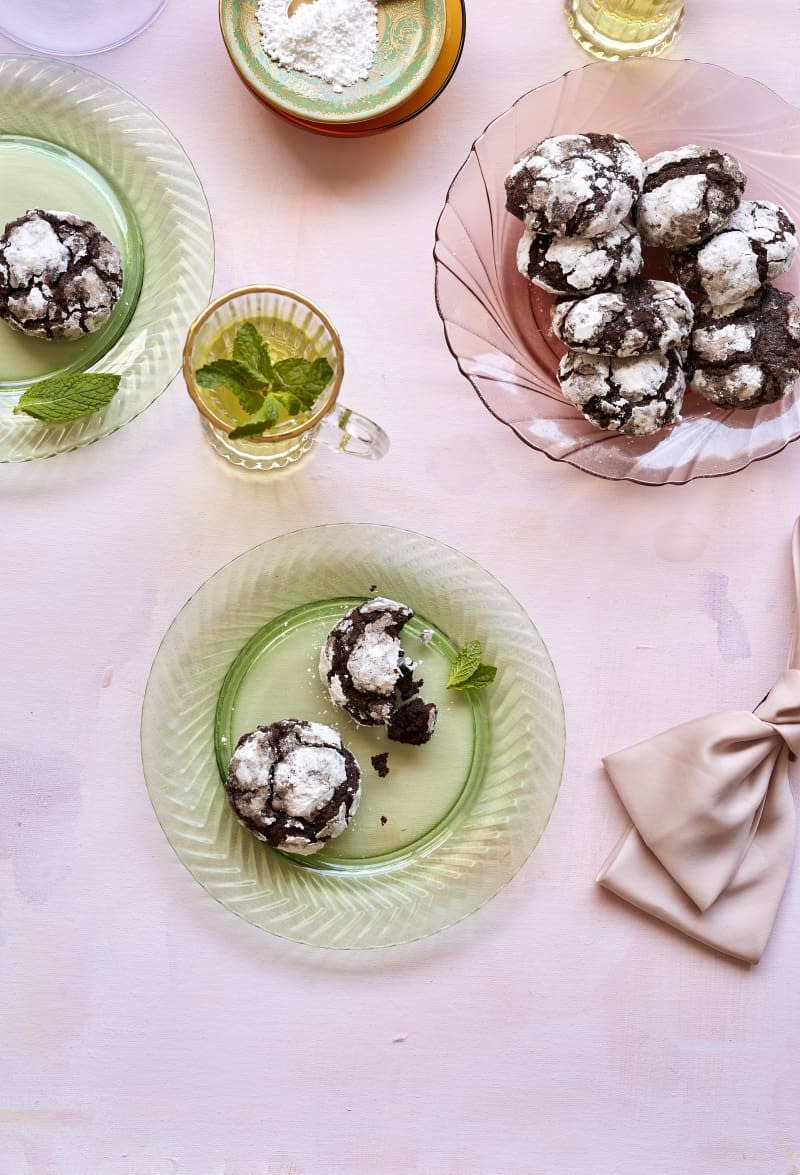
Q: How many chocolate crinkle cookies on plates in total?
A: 10